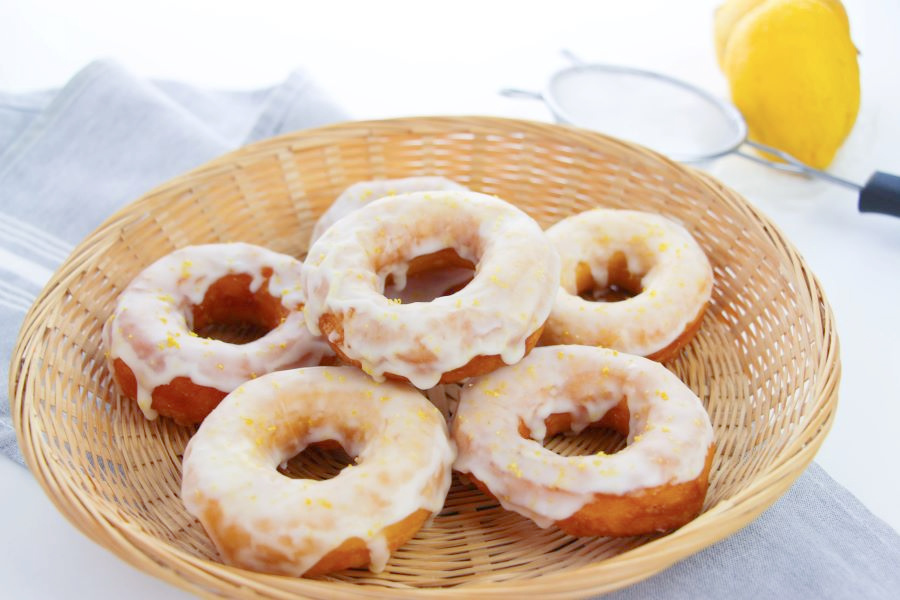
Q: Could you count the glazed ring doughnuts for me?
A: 6